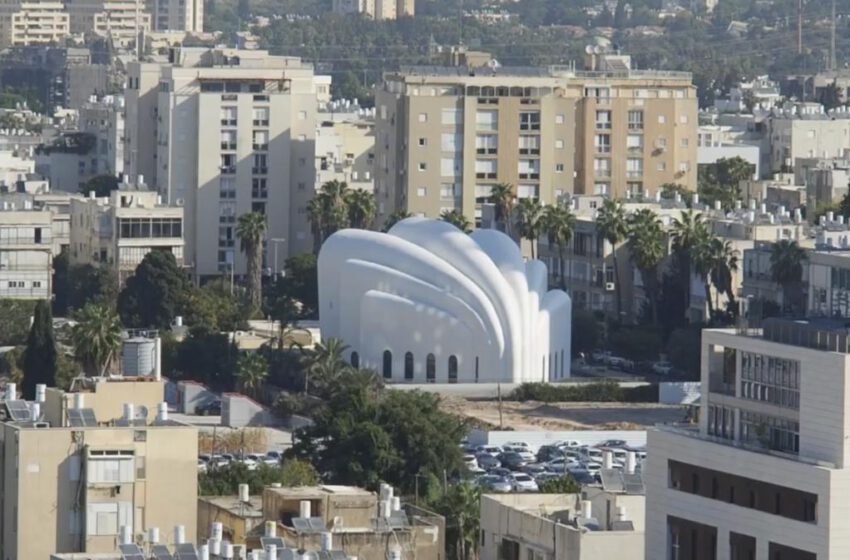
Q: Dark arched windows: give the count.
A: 5